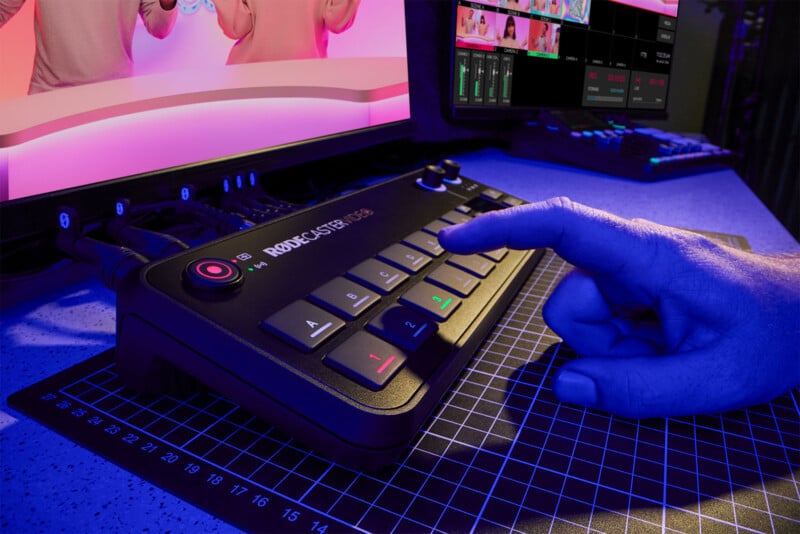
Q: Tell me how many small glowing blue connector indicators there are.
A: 6